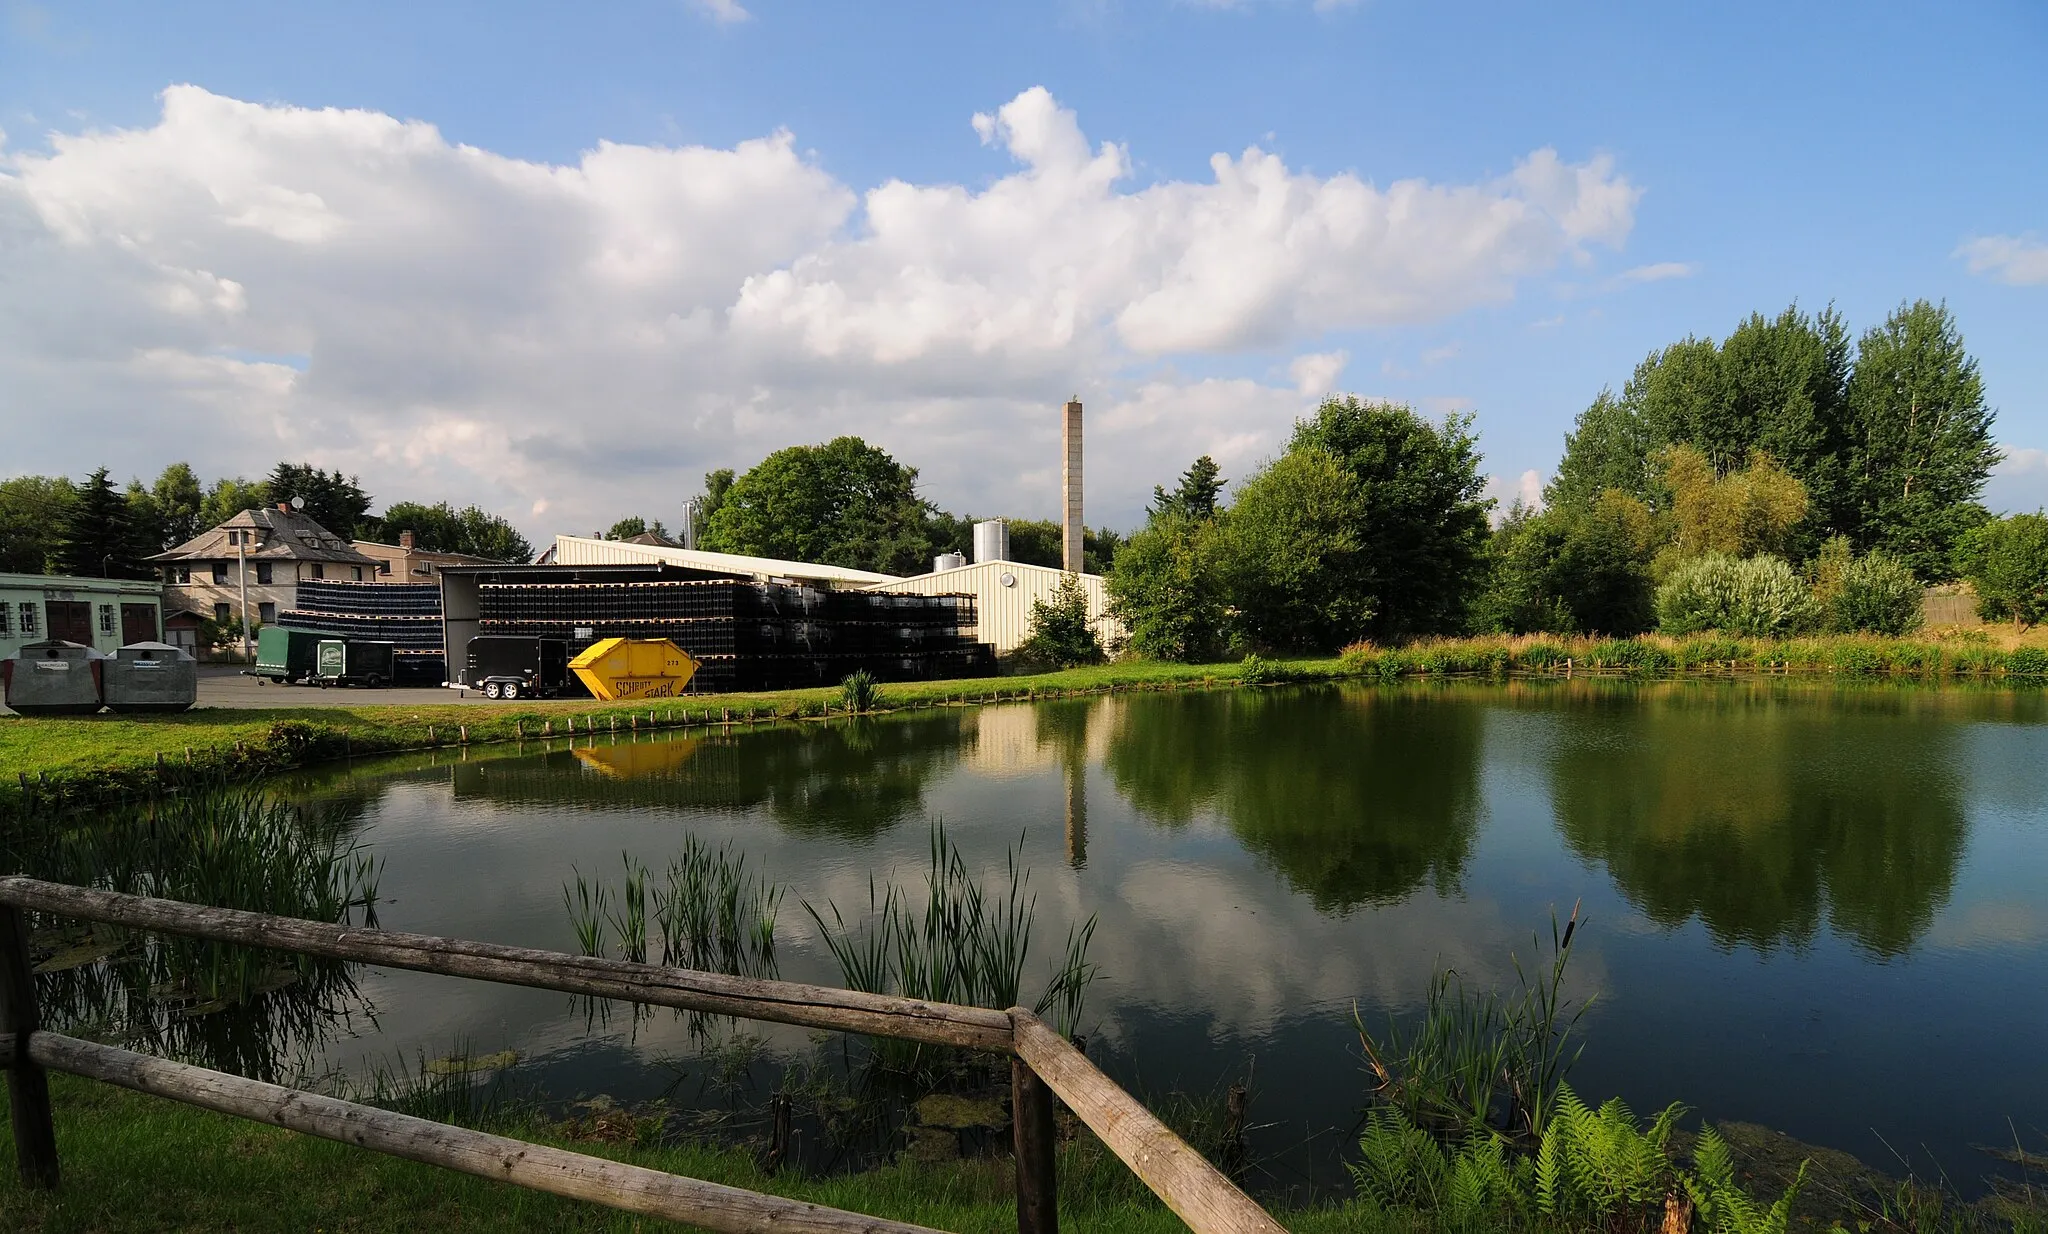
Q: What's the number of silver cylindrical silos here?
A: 2